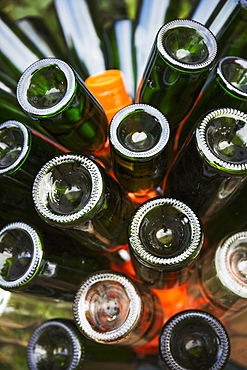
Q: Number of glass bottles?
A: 13